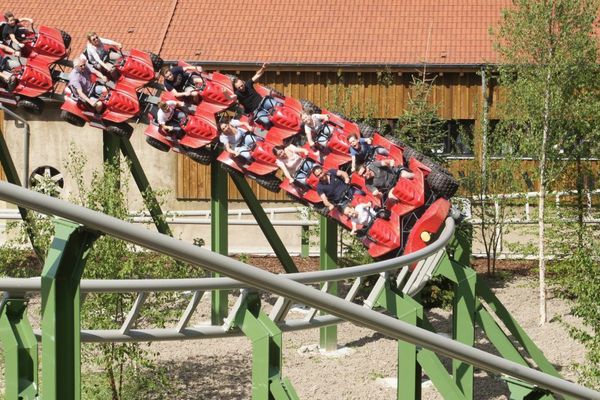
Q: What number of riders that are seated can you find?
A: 14